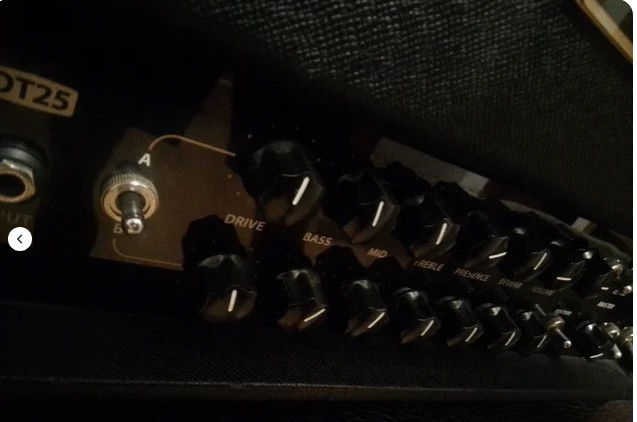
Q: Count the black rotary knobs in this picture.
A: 15